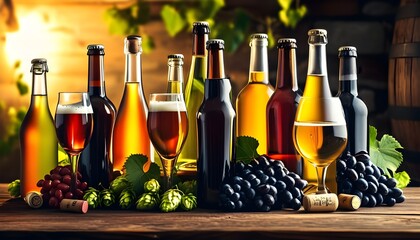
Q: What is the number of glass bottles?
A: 10